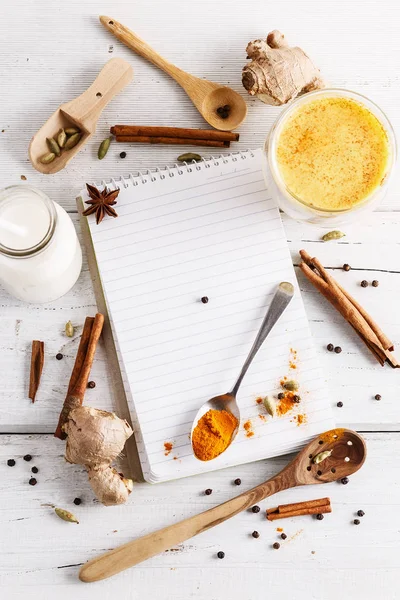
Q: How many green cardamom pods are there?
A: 13